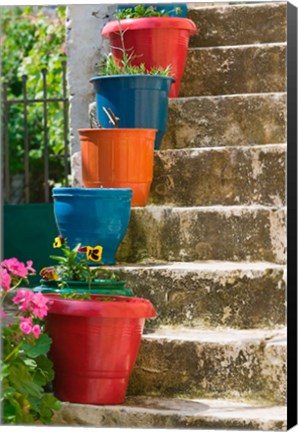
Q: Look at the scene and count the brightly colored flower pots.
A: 7